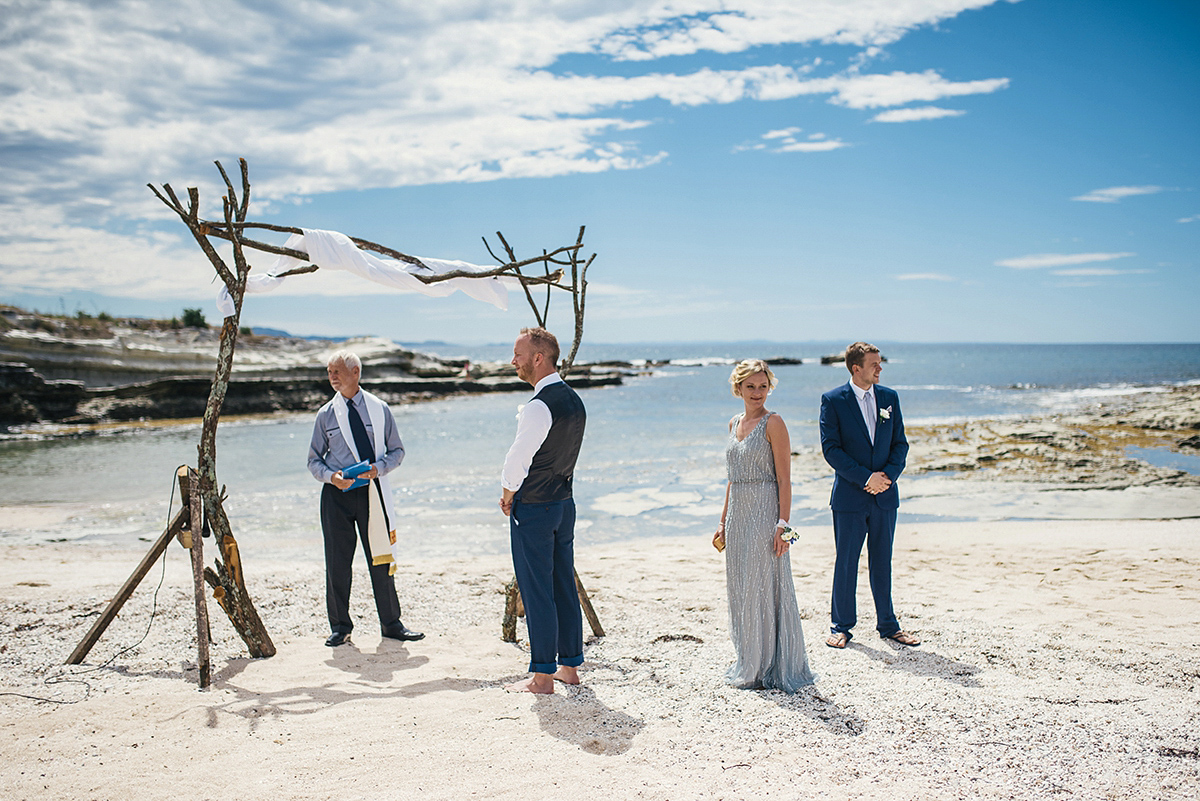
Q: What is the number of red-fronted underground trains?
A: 0